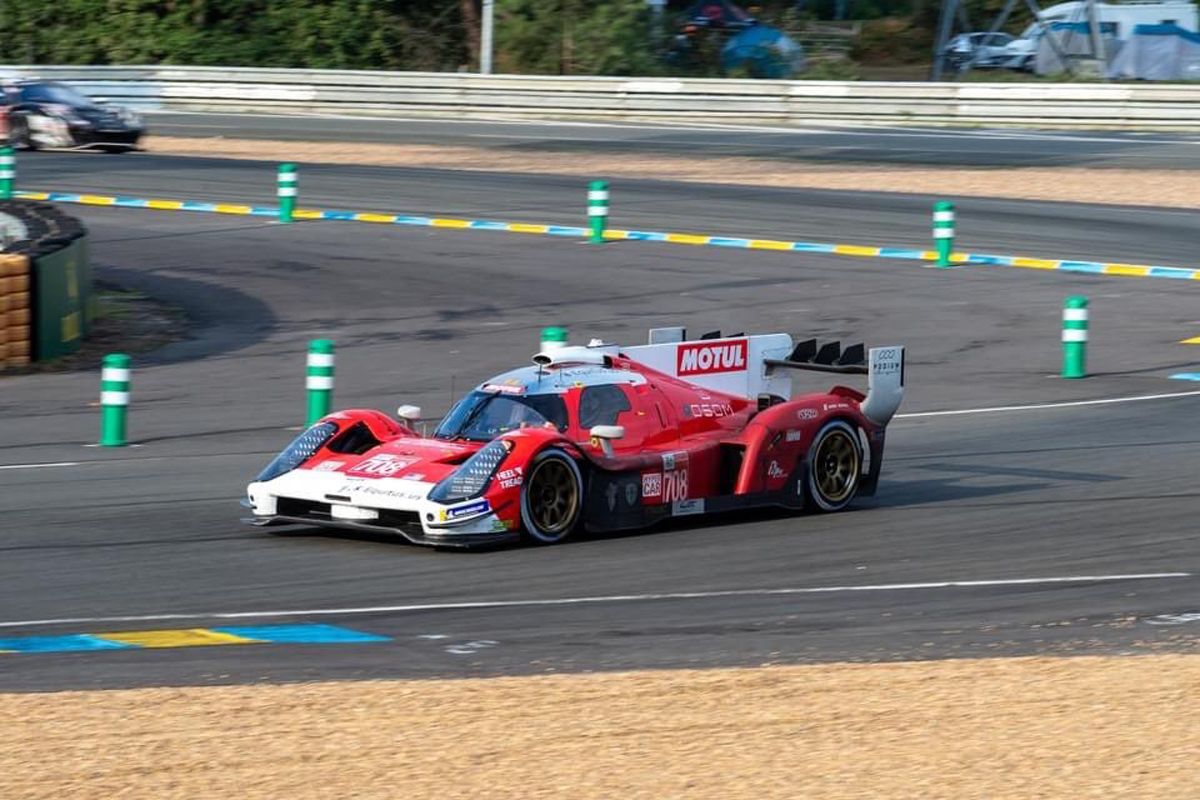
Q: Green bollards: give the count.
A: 8